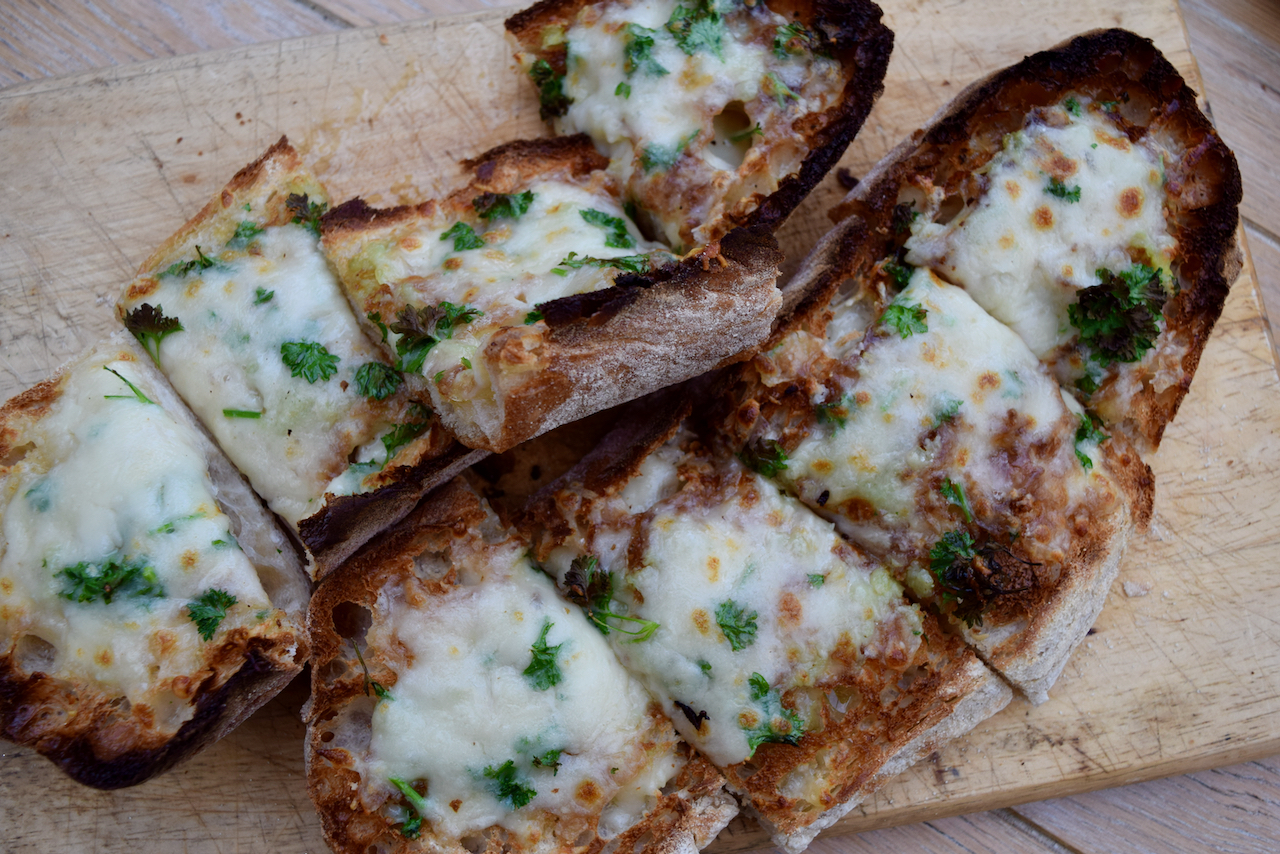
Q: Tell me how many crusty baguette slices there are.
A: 8